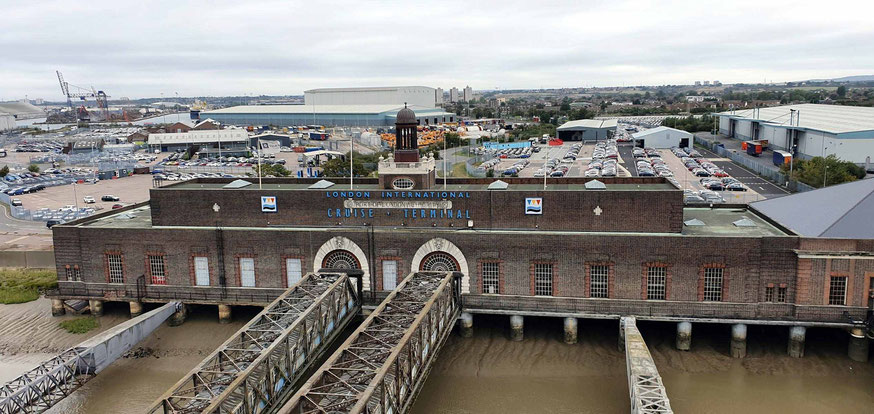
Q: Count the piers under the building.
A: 13